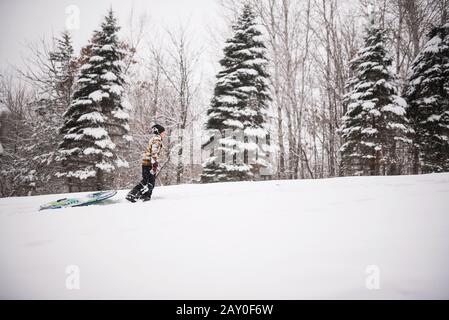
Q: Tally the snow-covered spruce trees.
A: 4